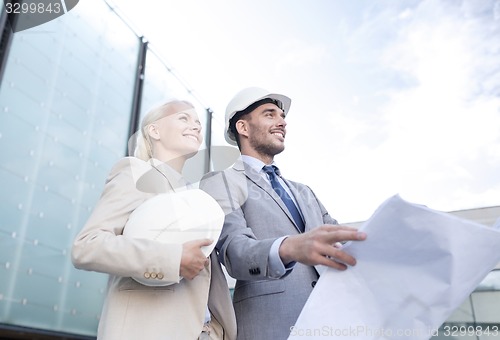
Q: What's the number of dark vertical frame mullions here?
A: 3